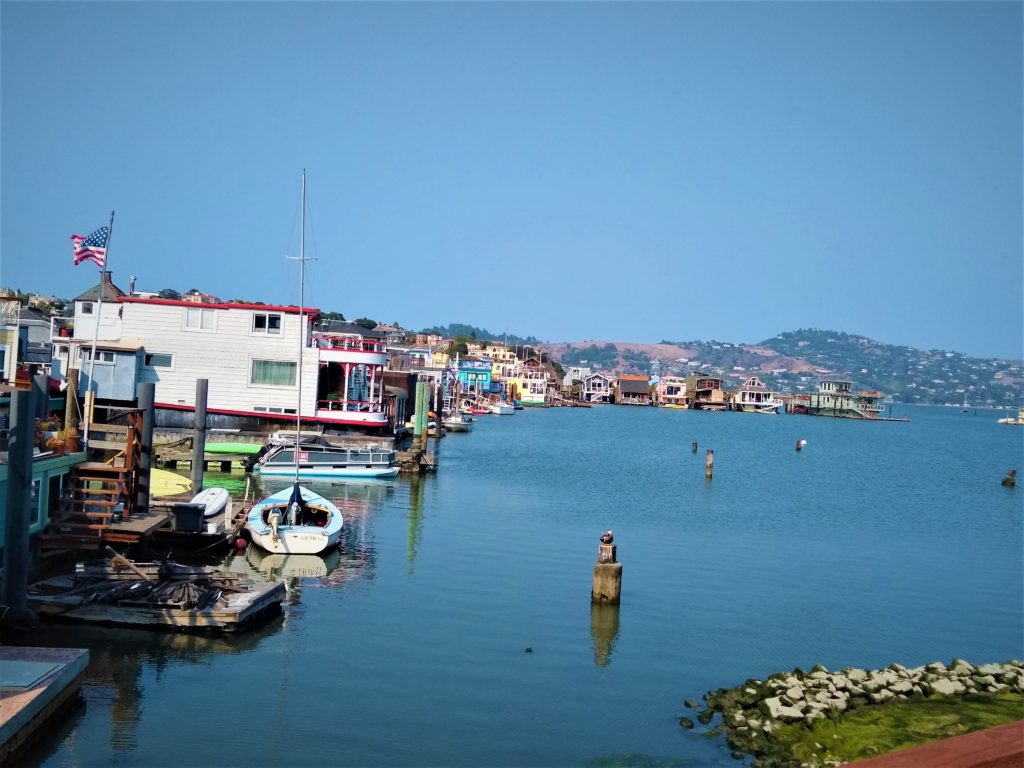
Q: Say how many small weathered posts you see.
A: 5